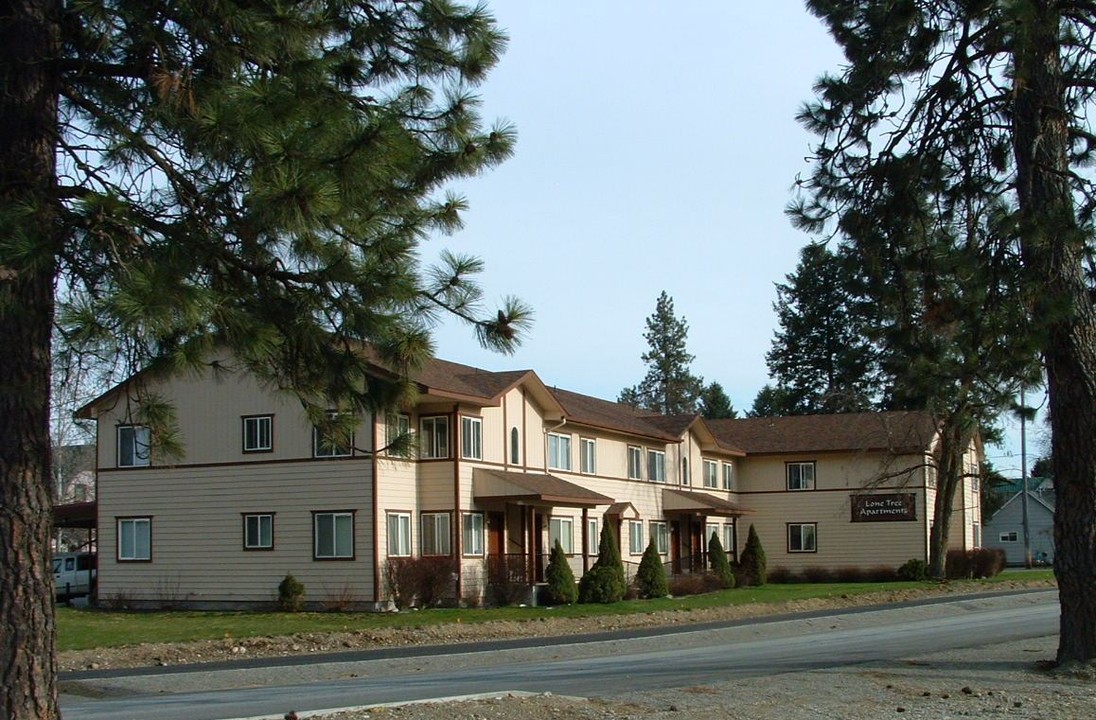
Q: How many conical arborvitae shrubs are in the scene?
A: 5